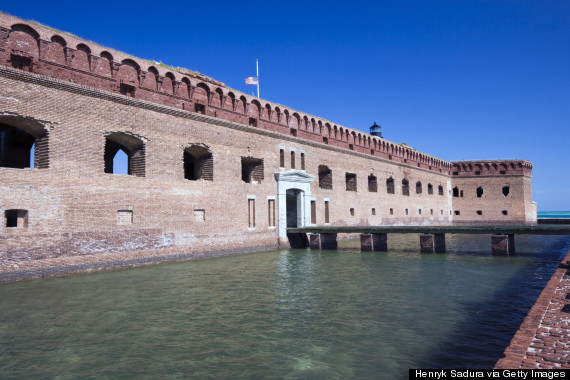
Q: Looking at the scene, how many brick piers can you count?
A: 4